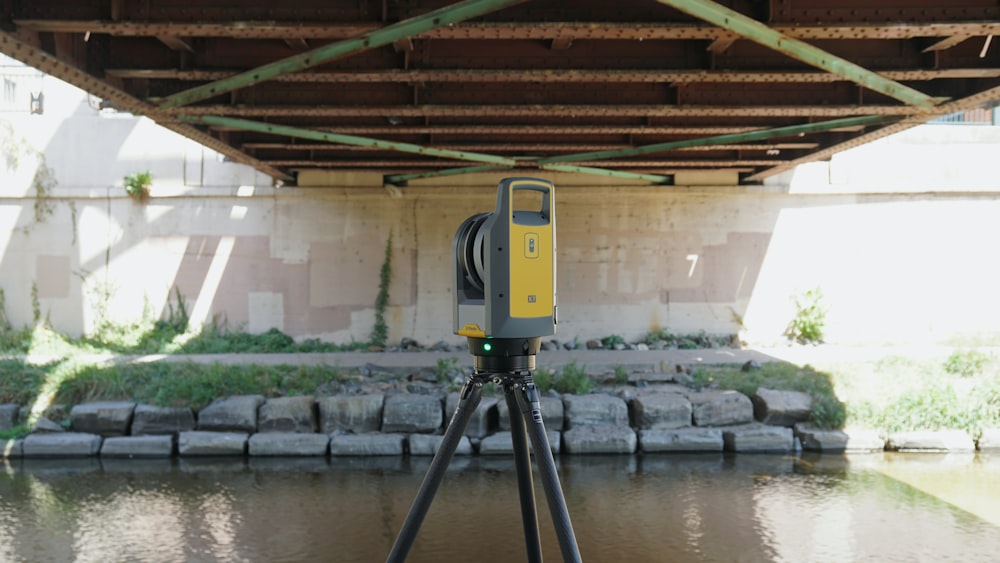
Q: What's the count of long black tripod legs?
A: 3